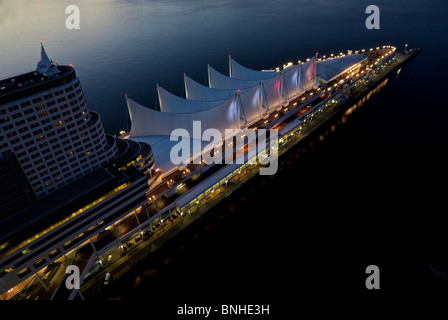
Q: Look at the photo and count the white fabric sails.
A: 5